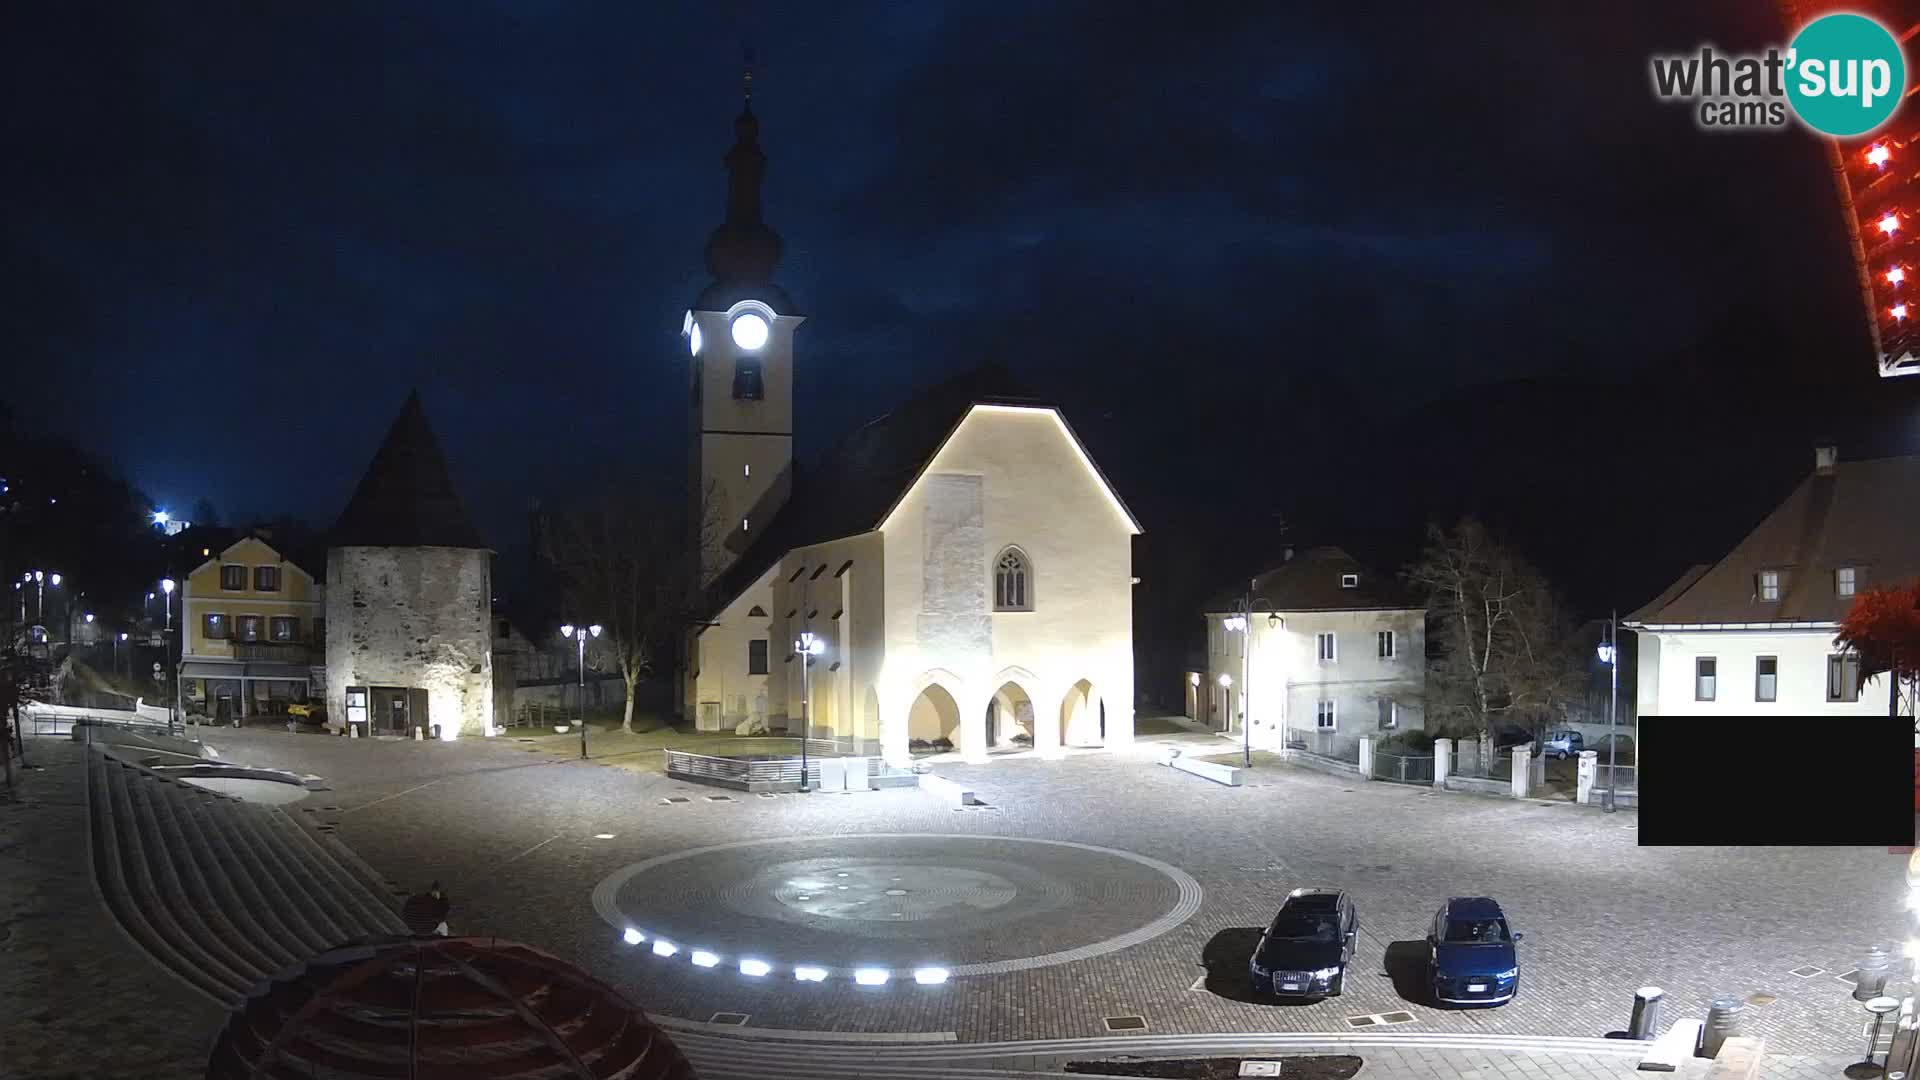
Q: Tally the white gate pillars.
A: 4